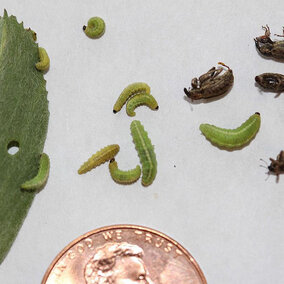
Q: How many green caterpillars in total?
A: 9